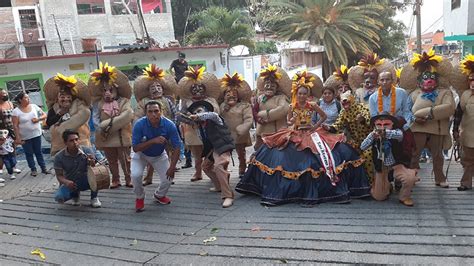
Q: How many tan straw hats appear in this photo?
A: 11